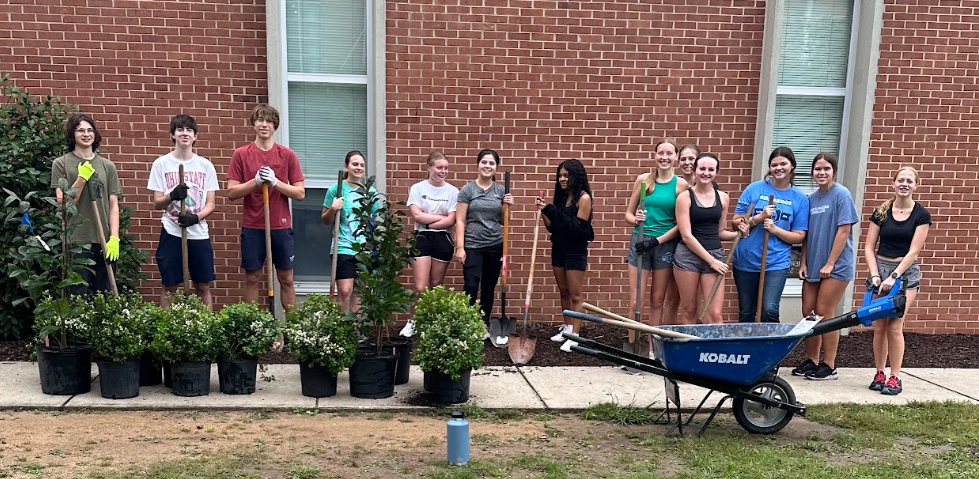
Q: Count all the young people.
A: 13